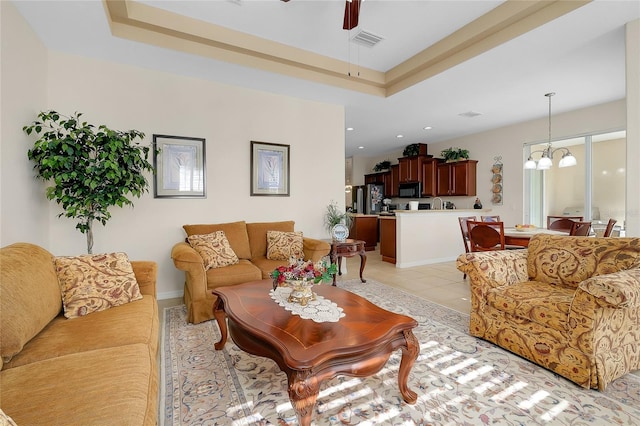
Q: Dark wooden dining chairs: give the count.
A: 6